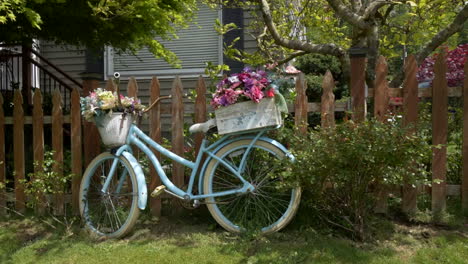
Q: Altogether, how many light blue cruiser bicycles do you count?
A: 1